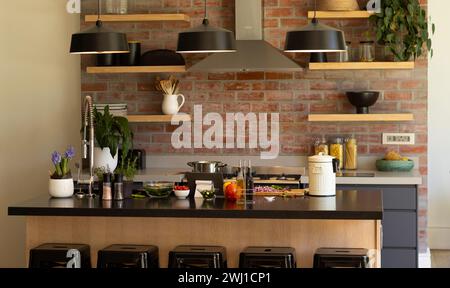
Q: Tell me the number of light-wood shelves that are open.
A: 6